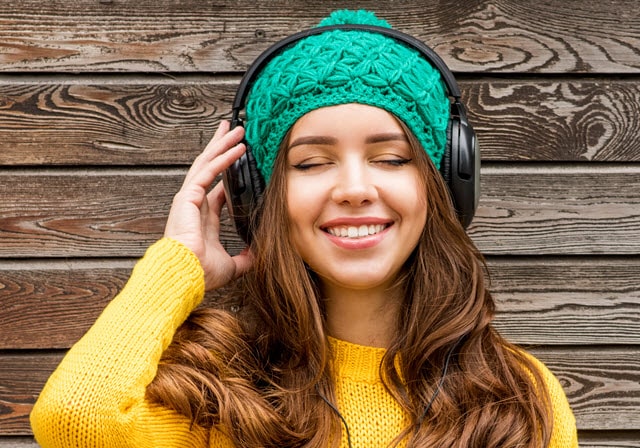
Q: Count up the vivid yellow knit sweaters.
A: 1